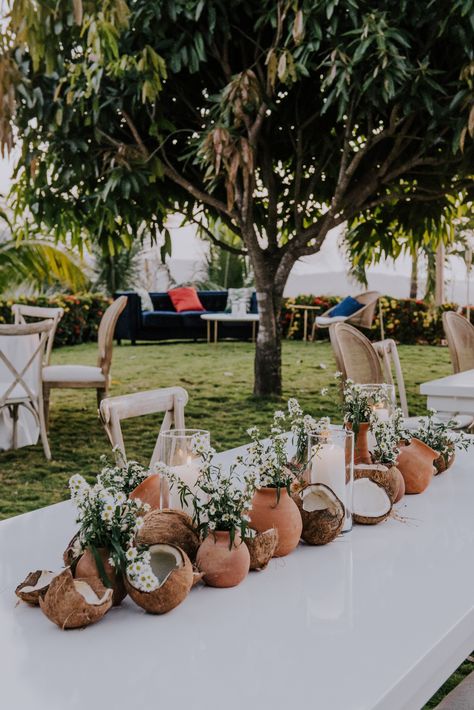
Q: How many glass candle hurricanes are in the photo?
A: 3